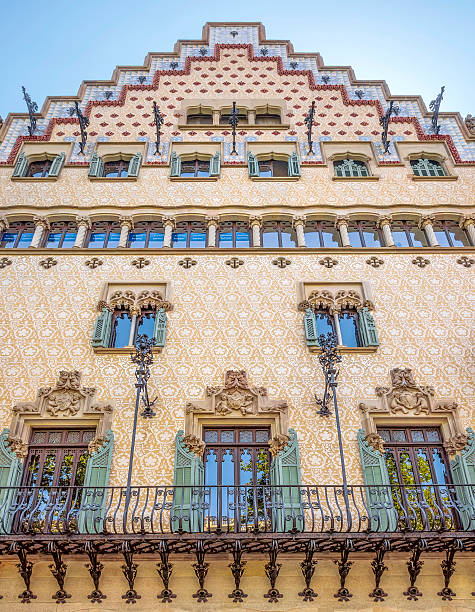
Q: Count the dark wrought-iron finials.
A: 7